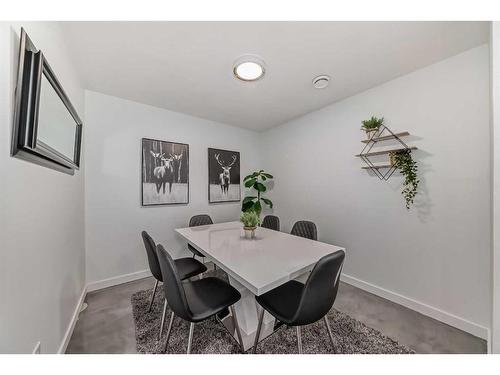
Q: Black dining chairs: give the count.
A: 6